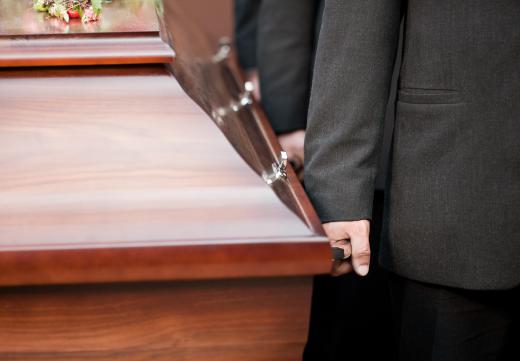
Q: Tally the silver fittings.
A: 3